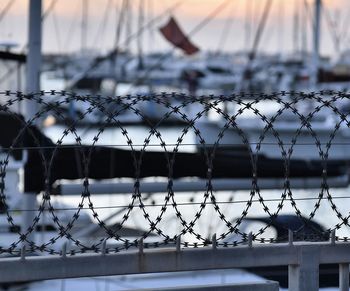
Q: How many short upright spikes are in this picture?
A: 9